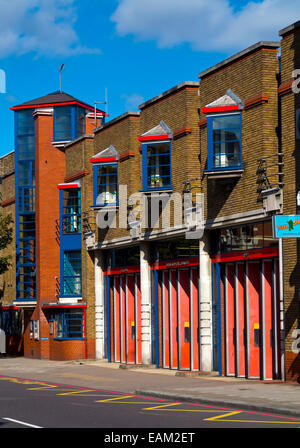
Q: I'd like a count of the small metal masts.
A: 2